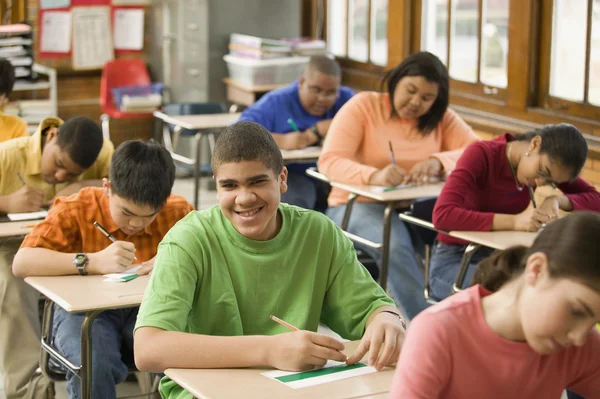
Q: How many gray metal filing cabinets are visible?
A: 1